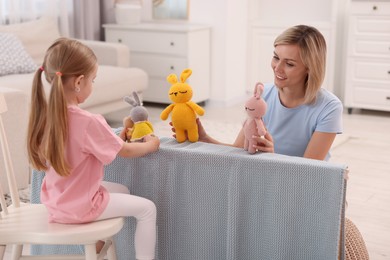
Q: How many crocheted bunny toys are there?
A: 3